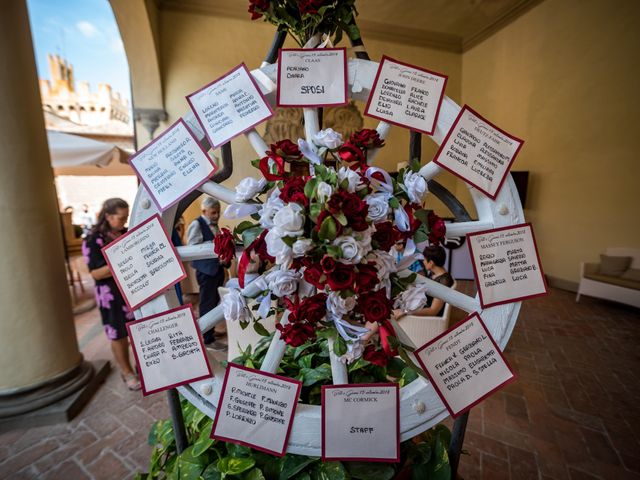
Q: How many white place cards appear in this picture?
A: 11